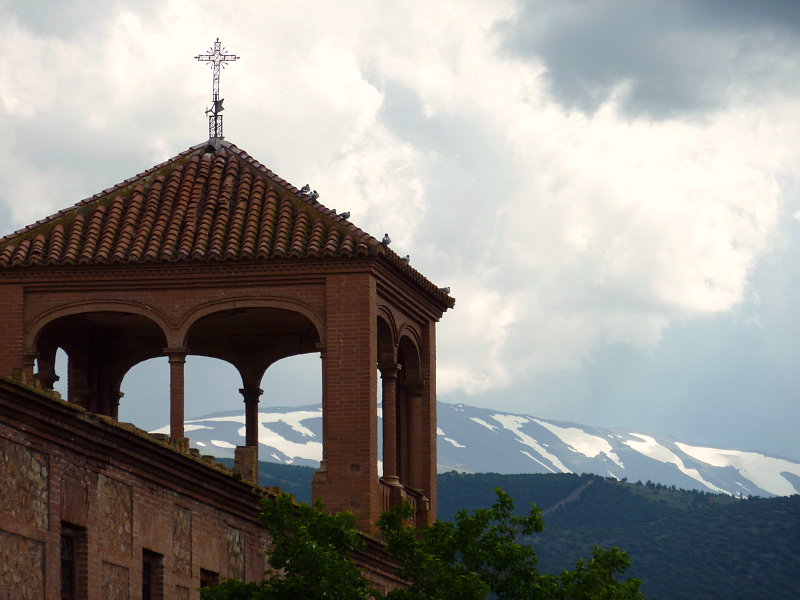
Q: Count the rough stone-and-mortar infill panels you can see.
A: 7